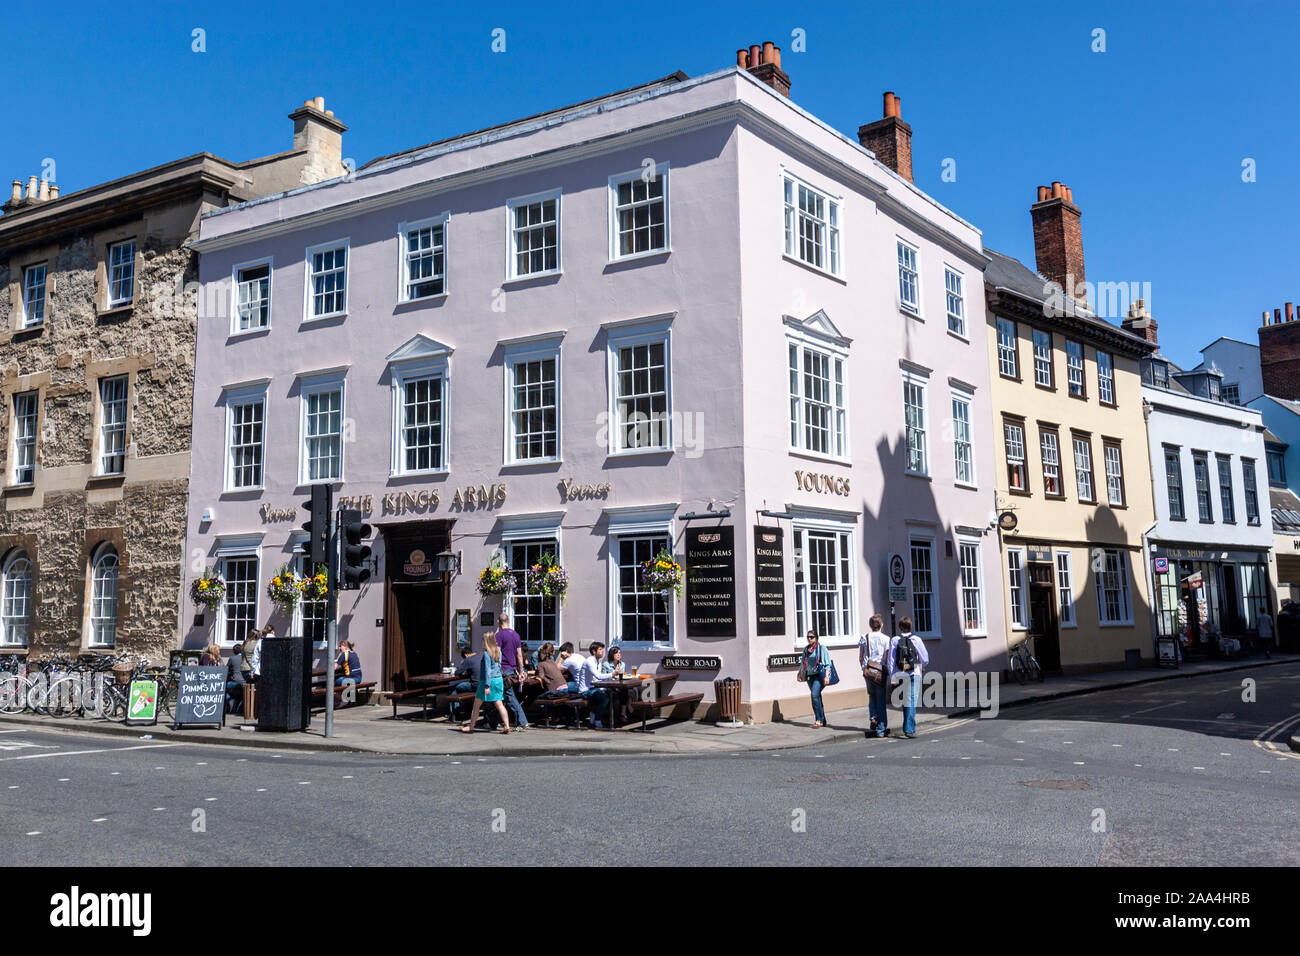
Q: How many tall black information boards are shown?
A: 2